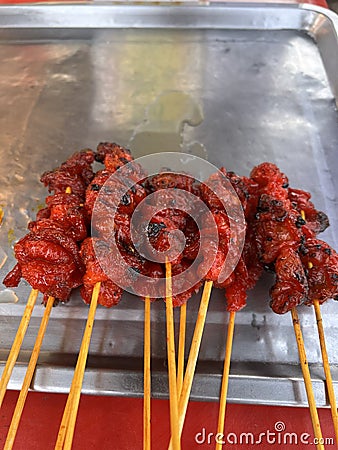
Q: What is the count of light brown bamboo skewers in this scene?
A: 11